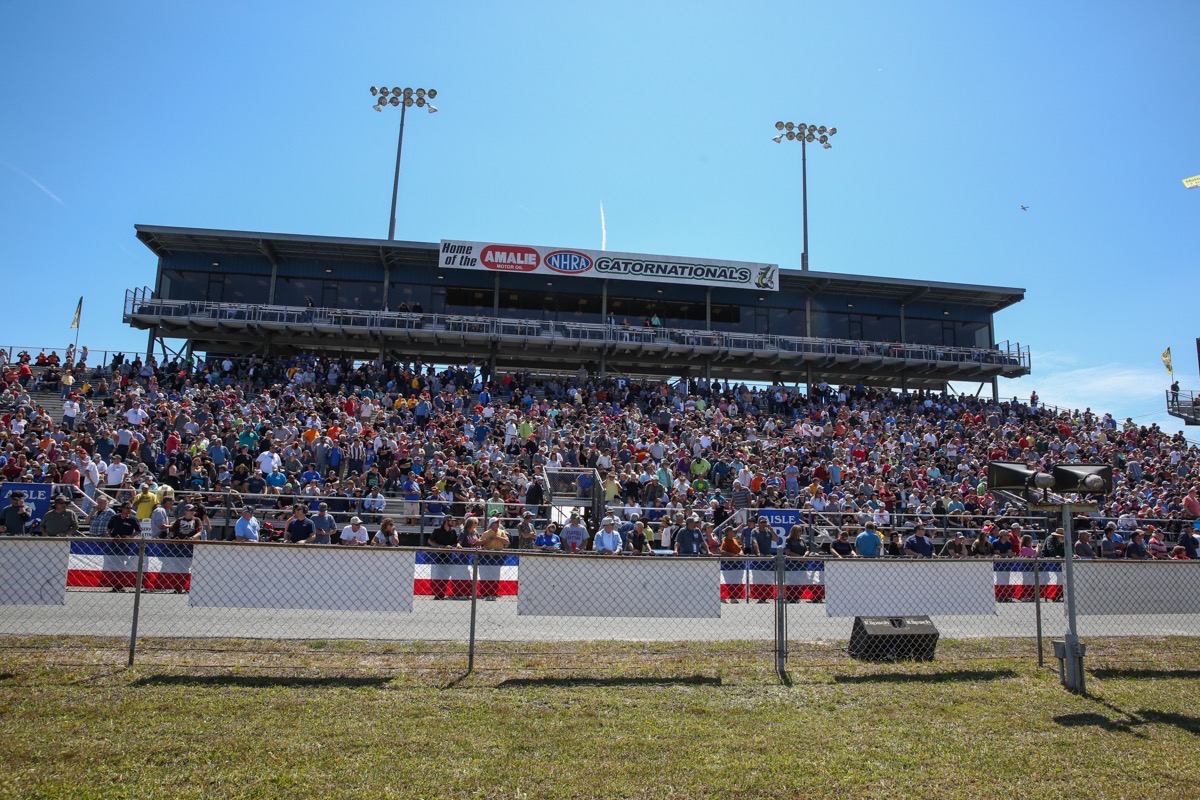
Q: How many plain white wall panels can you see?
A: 5